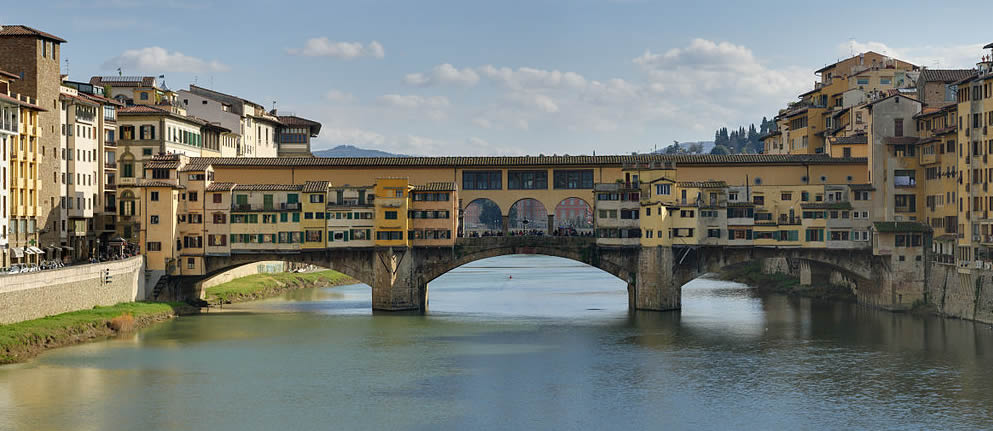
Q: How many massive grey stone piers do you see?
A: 2